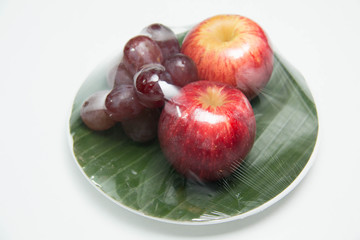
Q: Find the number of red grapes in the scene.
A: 8